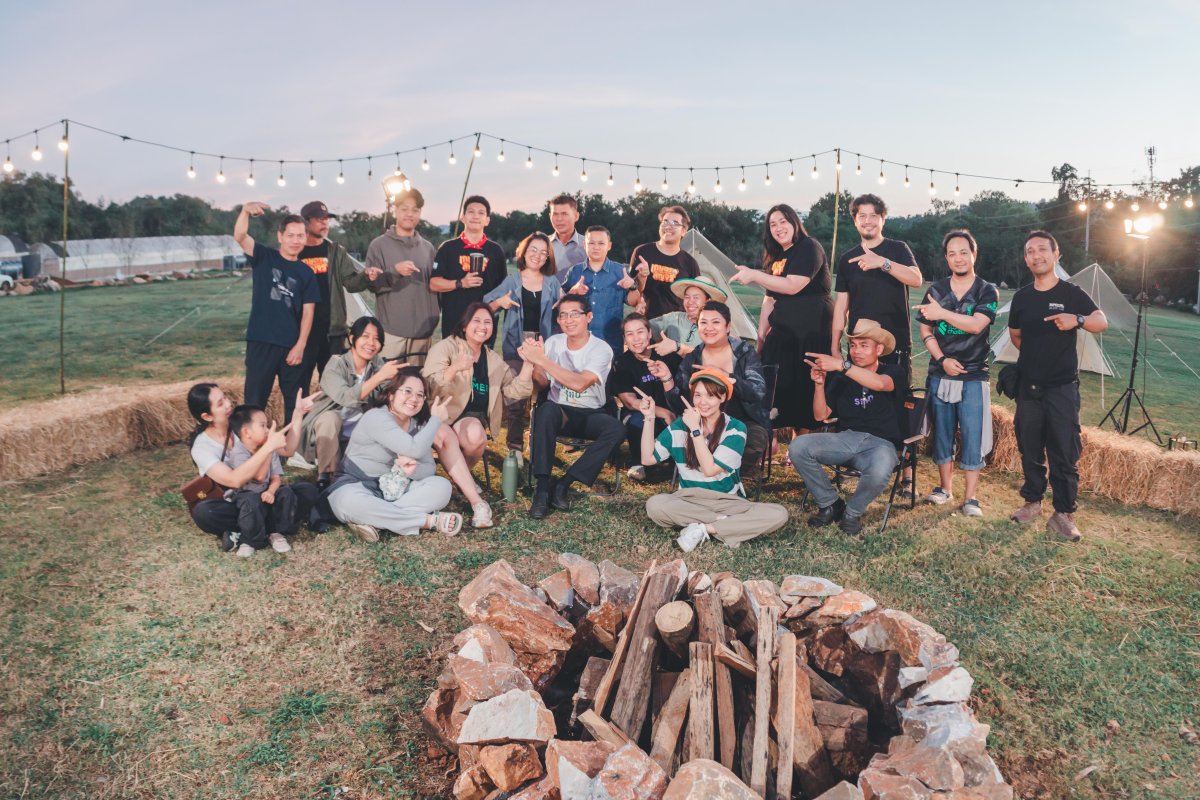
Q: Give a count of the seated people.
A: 11